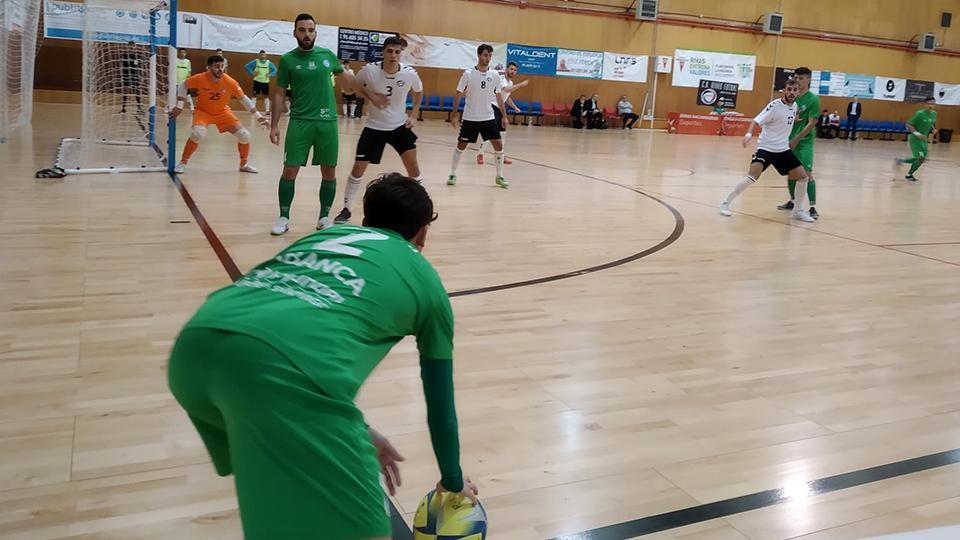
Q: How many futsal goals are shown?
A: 1